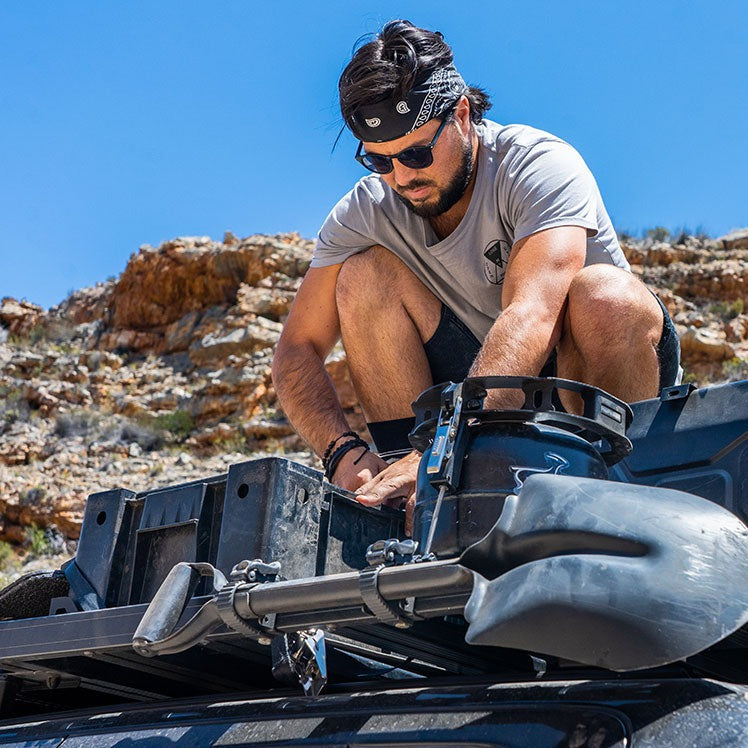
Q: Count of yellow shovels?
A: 0